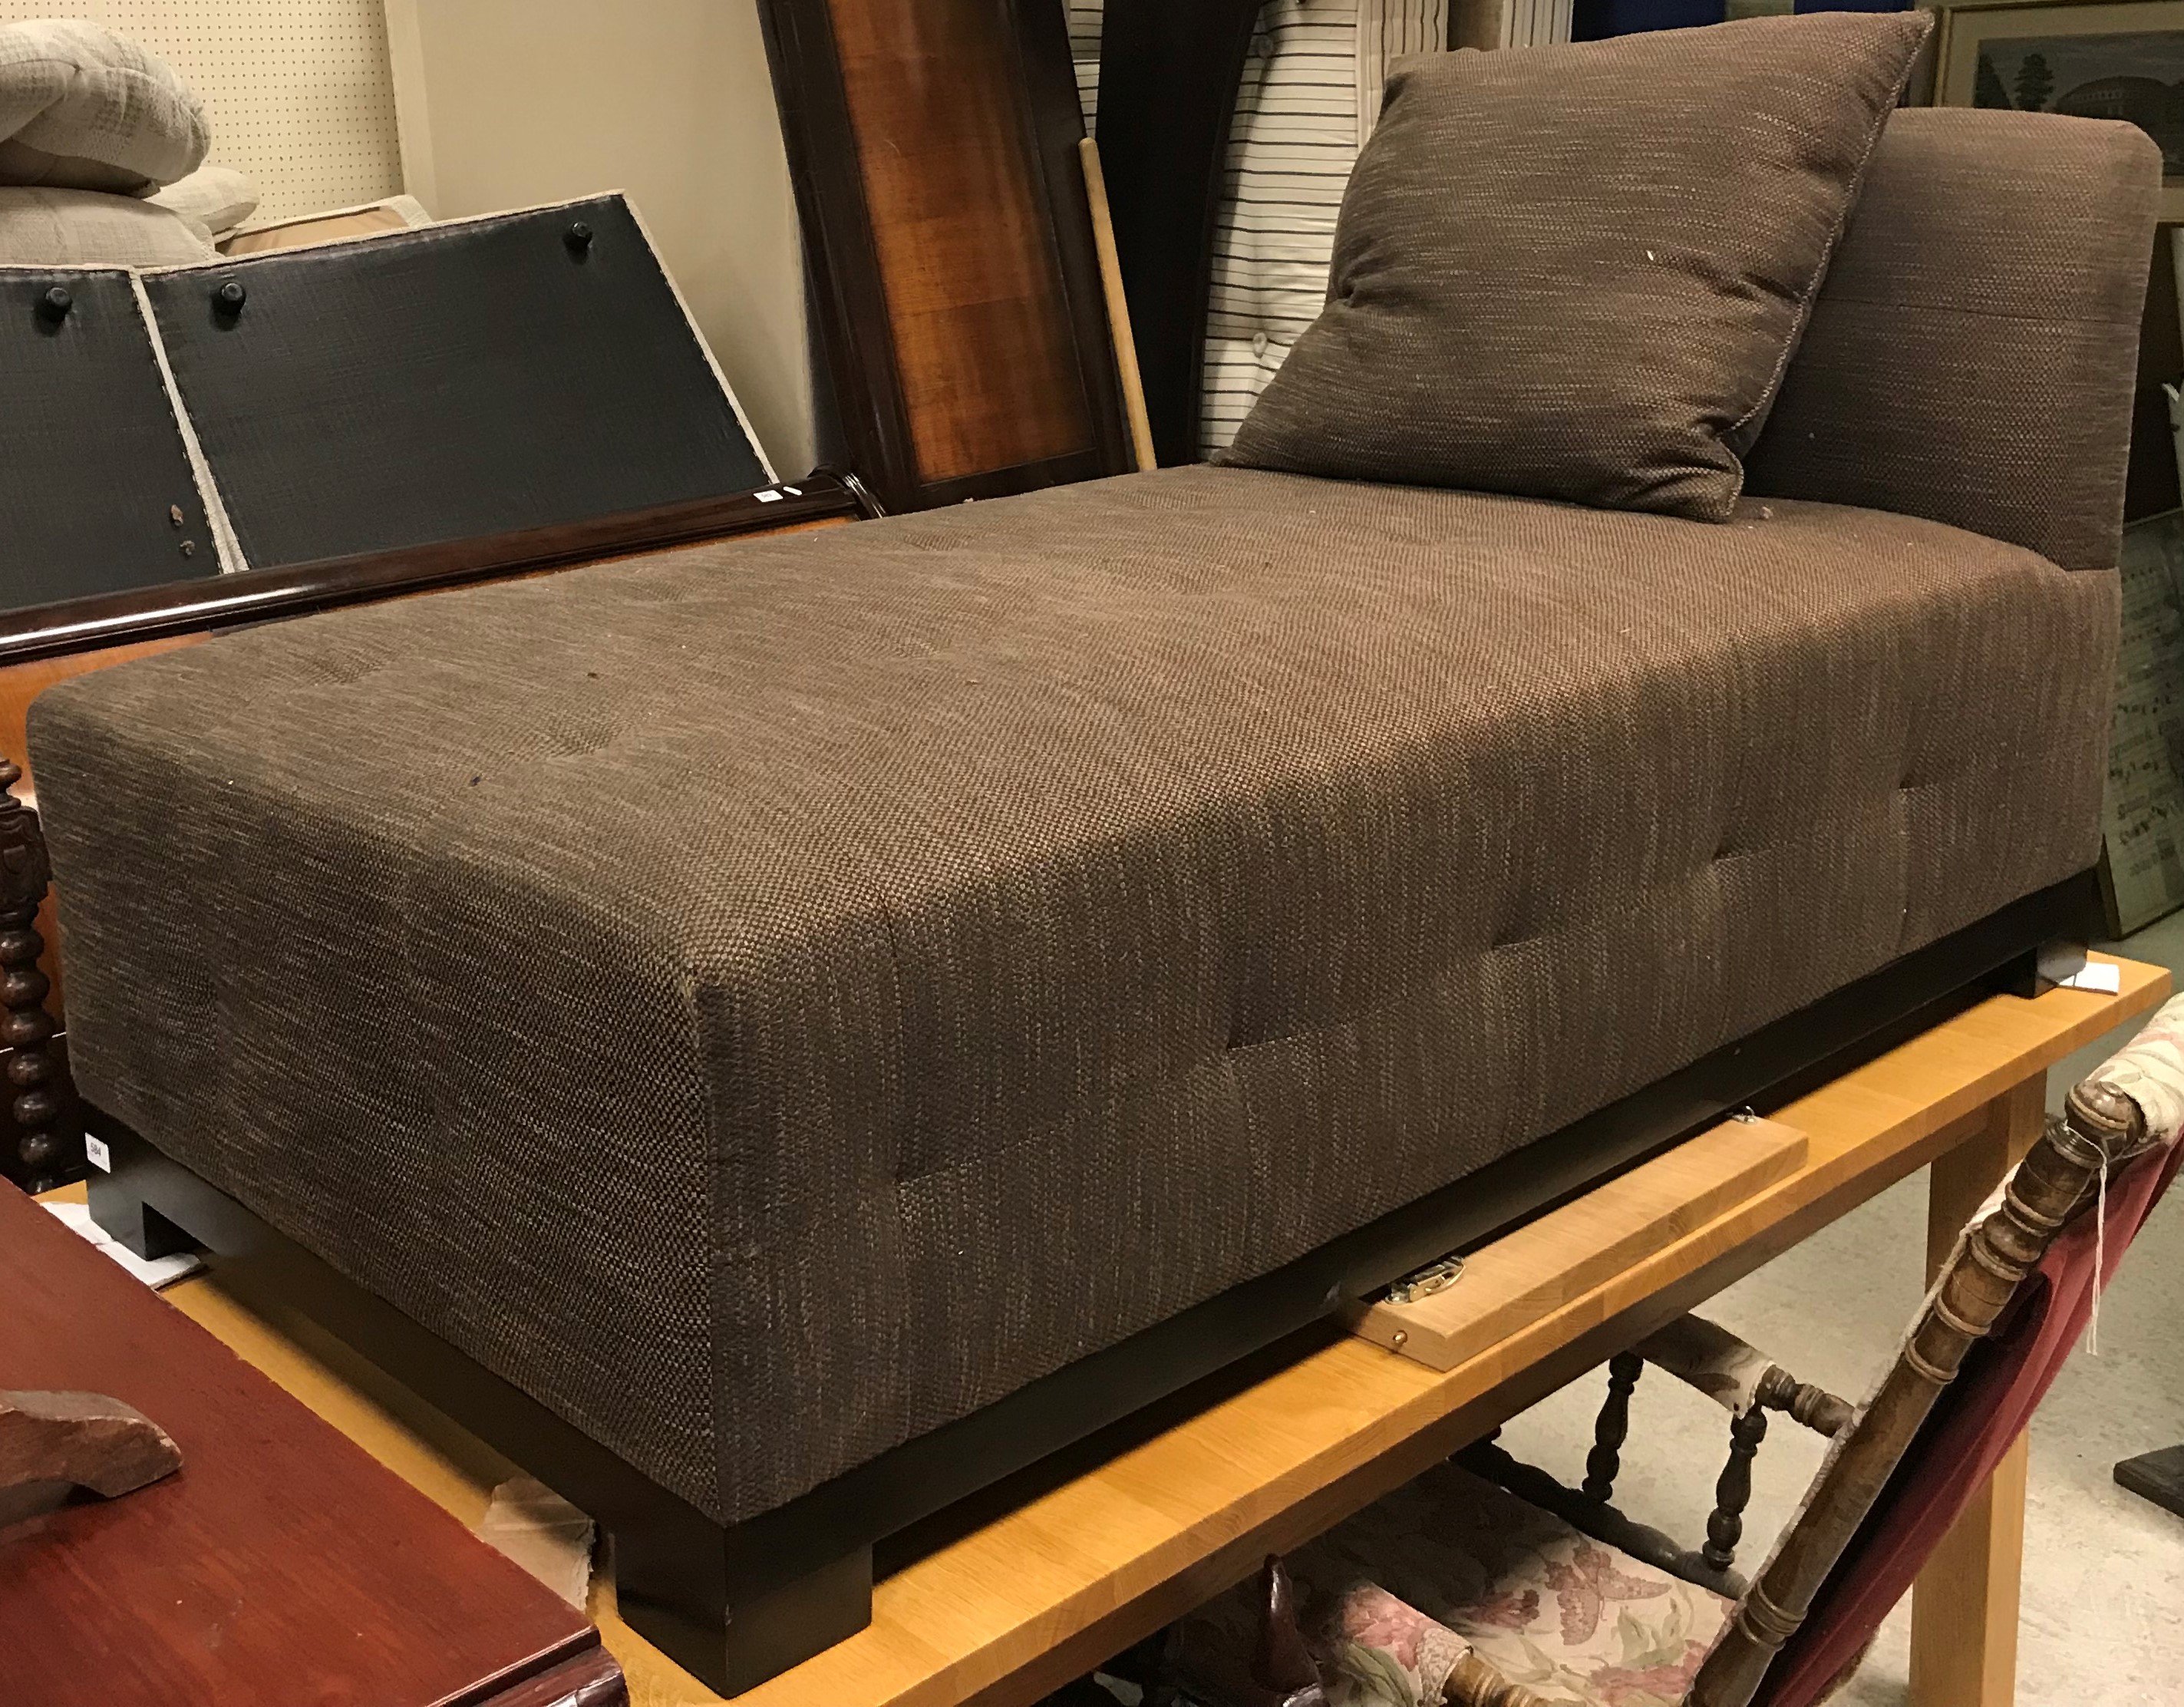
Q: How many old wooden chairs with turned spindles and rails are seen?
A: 1